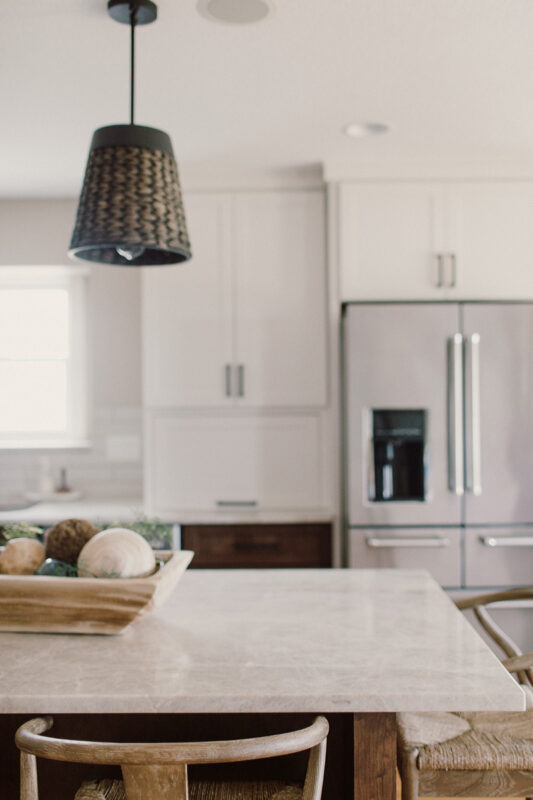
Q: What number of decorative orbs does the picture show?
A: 4